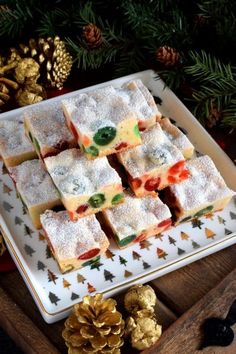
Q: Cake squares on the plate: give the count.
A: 11